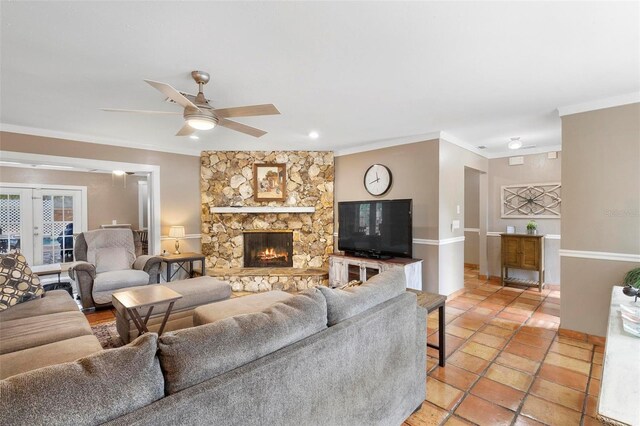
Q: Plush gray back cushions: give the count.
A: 3